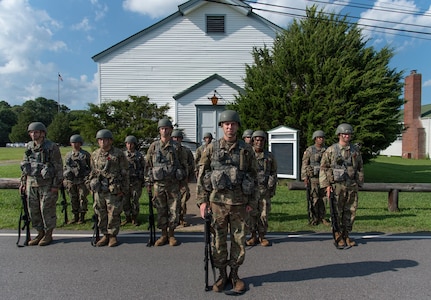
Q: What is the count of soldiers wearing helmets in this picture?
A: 12